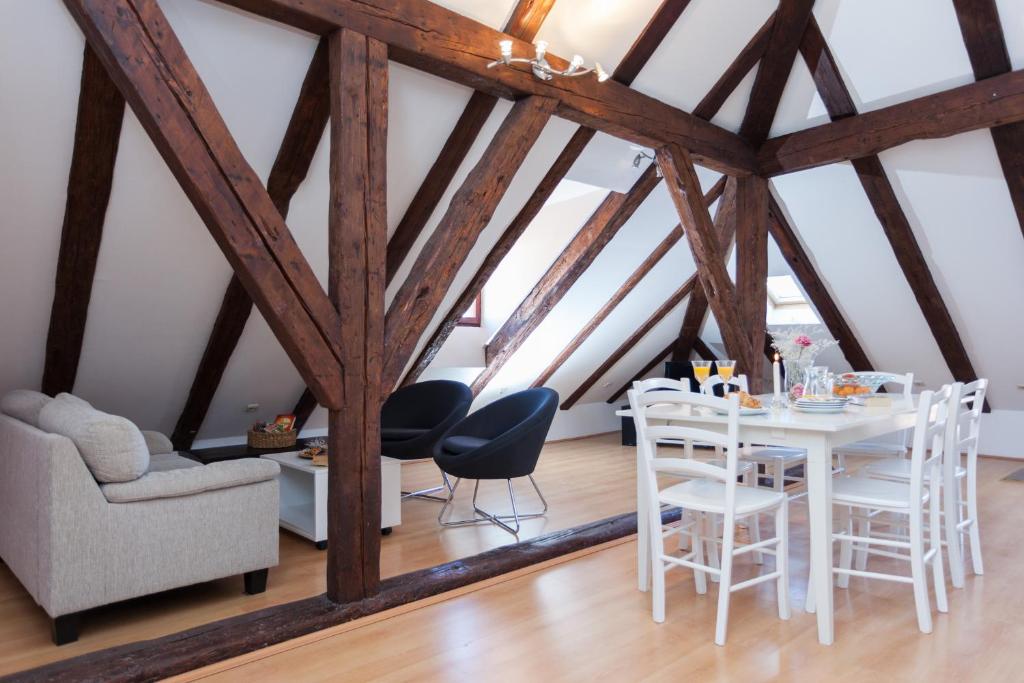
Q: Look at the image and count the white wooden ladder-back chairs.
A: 6